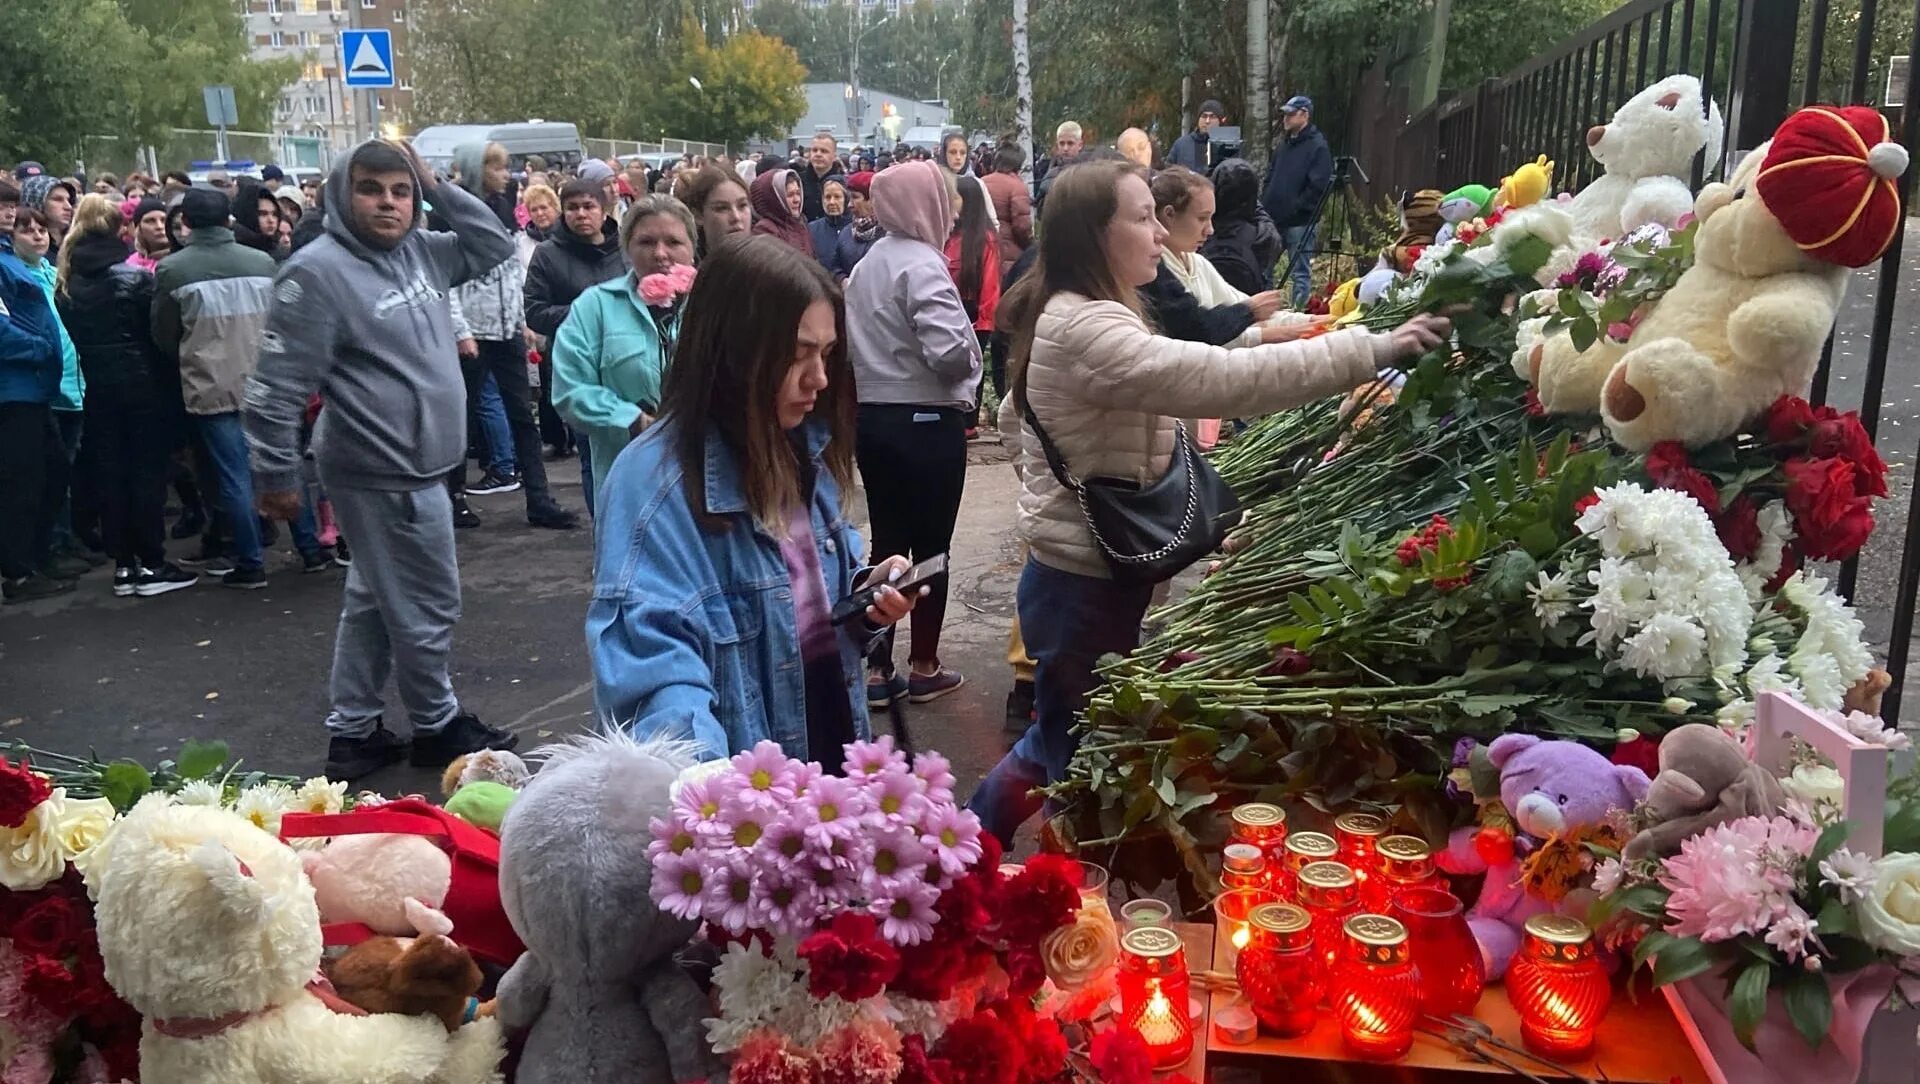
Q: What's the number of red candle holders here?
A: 11